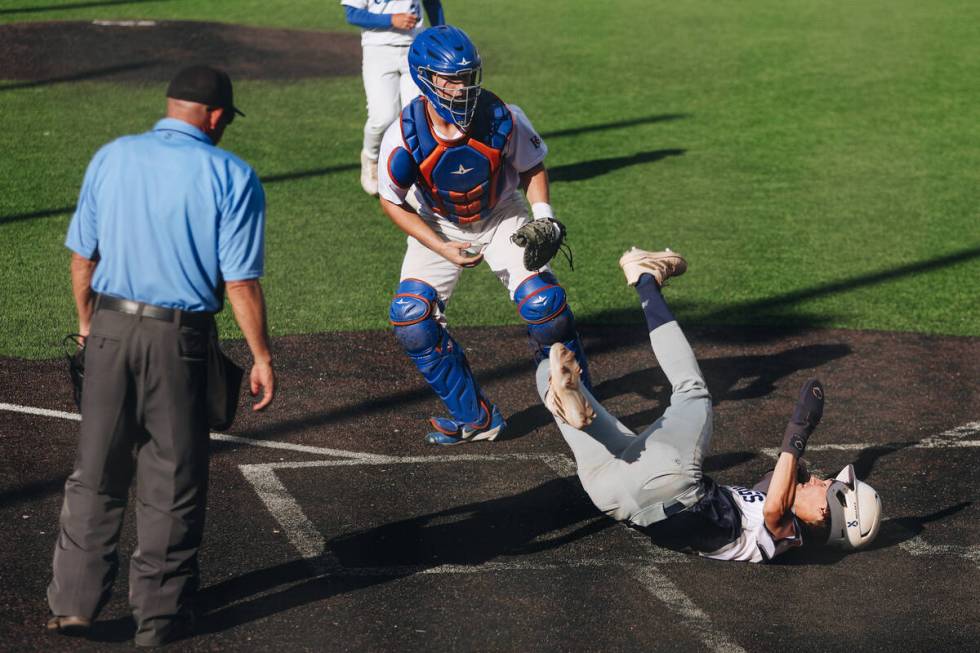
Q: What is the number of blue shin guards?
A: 2